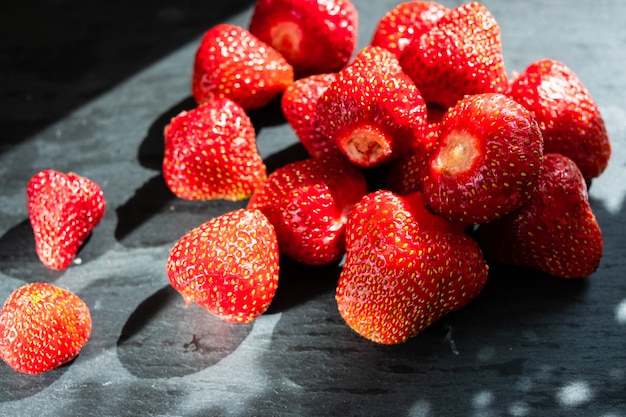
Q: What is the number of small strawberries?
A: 2